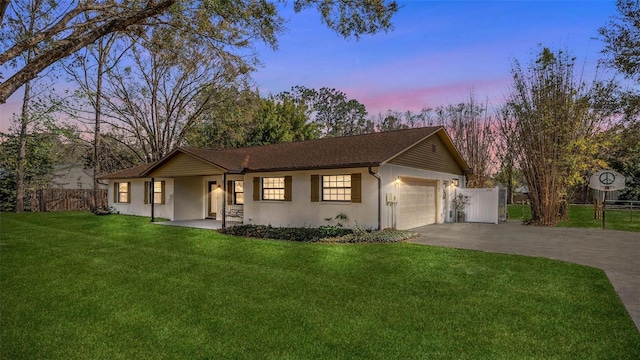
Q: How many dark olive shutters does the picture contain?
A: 9